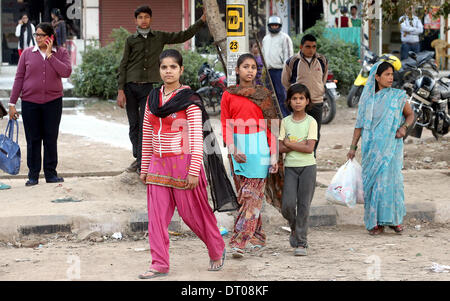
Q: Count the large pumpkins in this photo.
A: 0